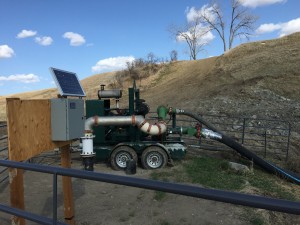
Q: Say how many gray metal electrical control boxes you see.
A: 1